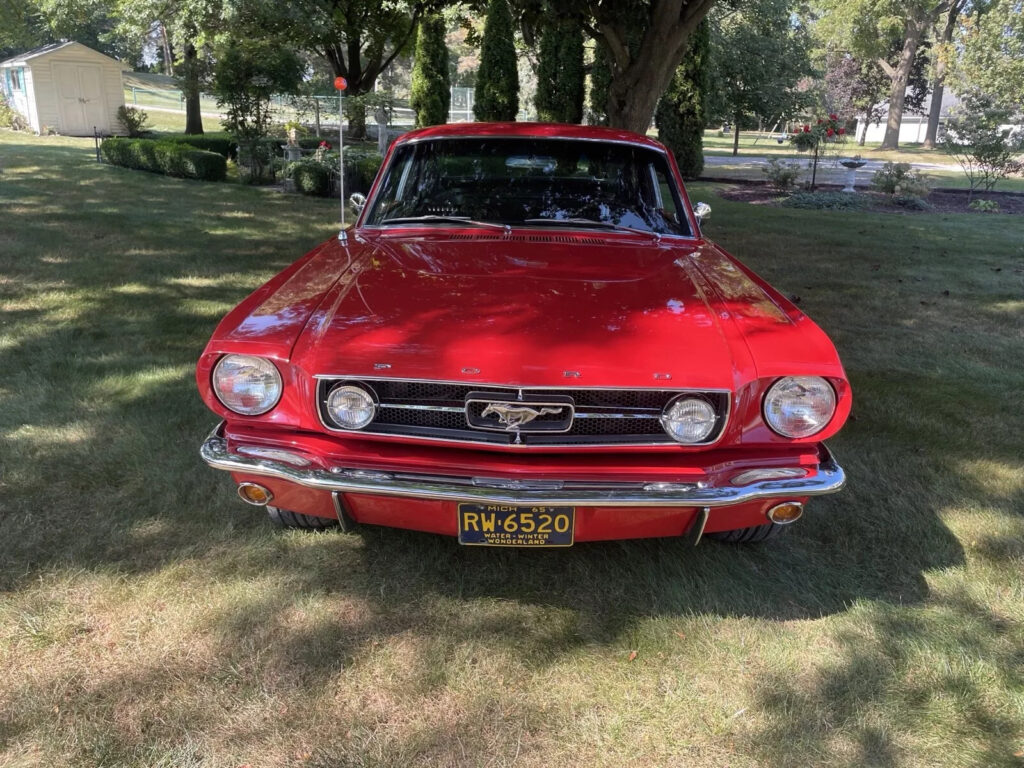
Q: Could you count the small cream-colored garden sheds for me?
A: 1